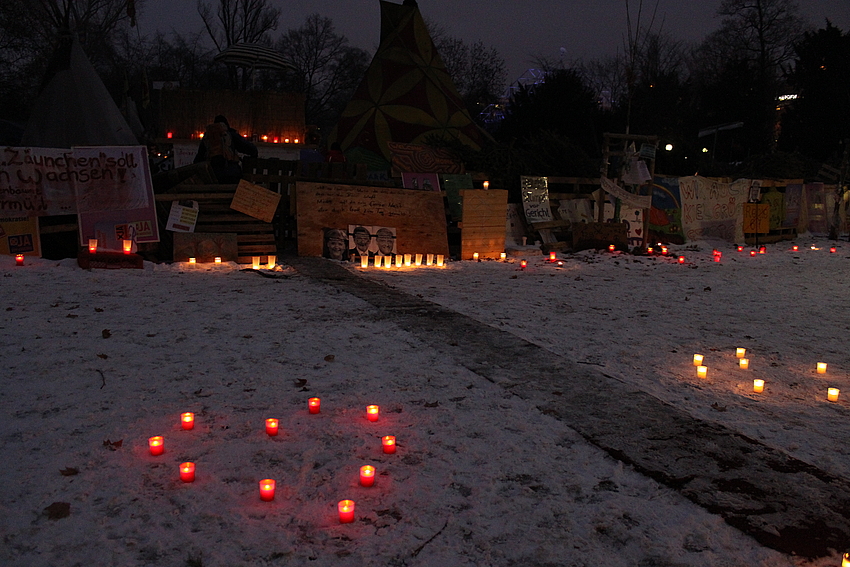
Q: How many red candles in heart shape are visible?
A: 10